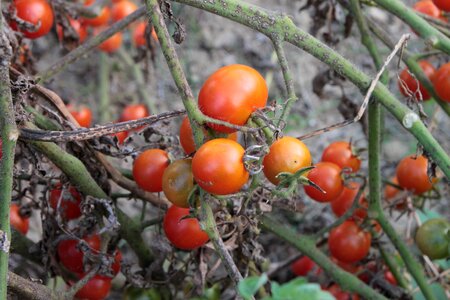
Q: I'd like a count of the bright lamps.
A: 0